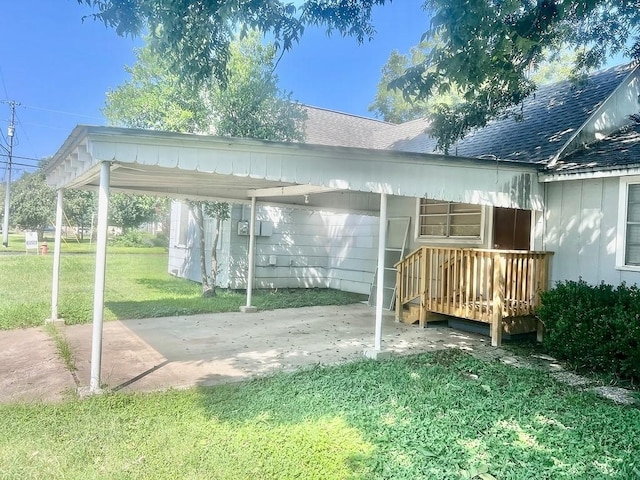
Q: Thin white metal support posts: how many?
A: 4